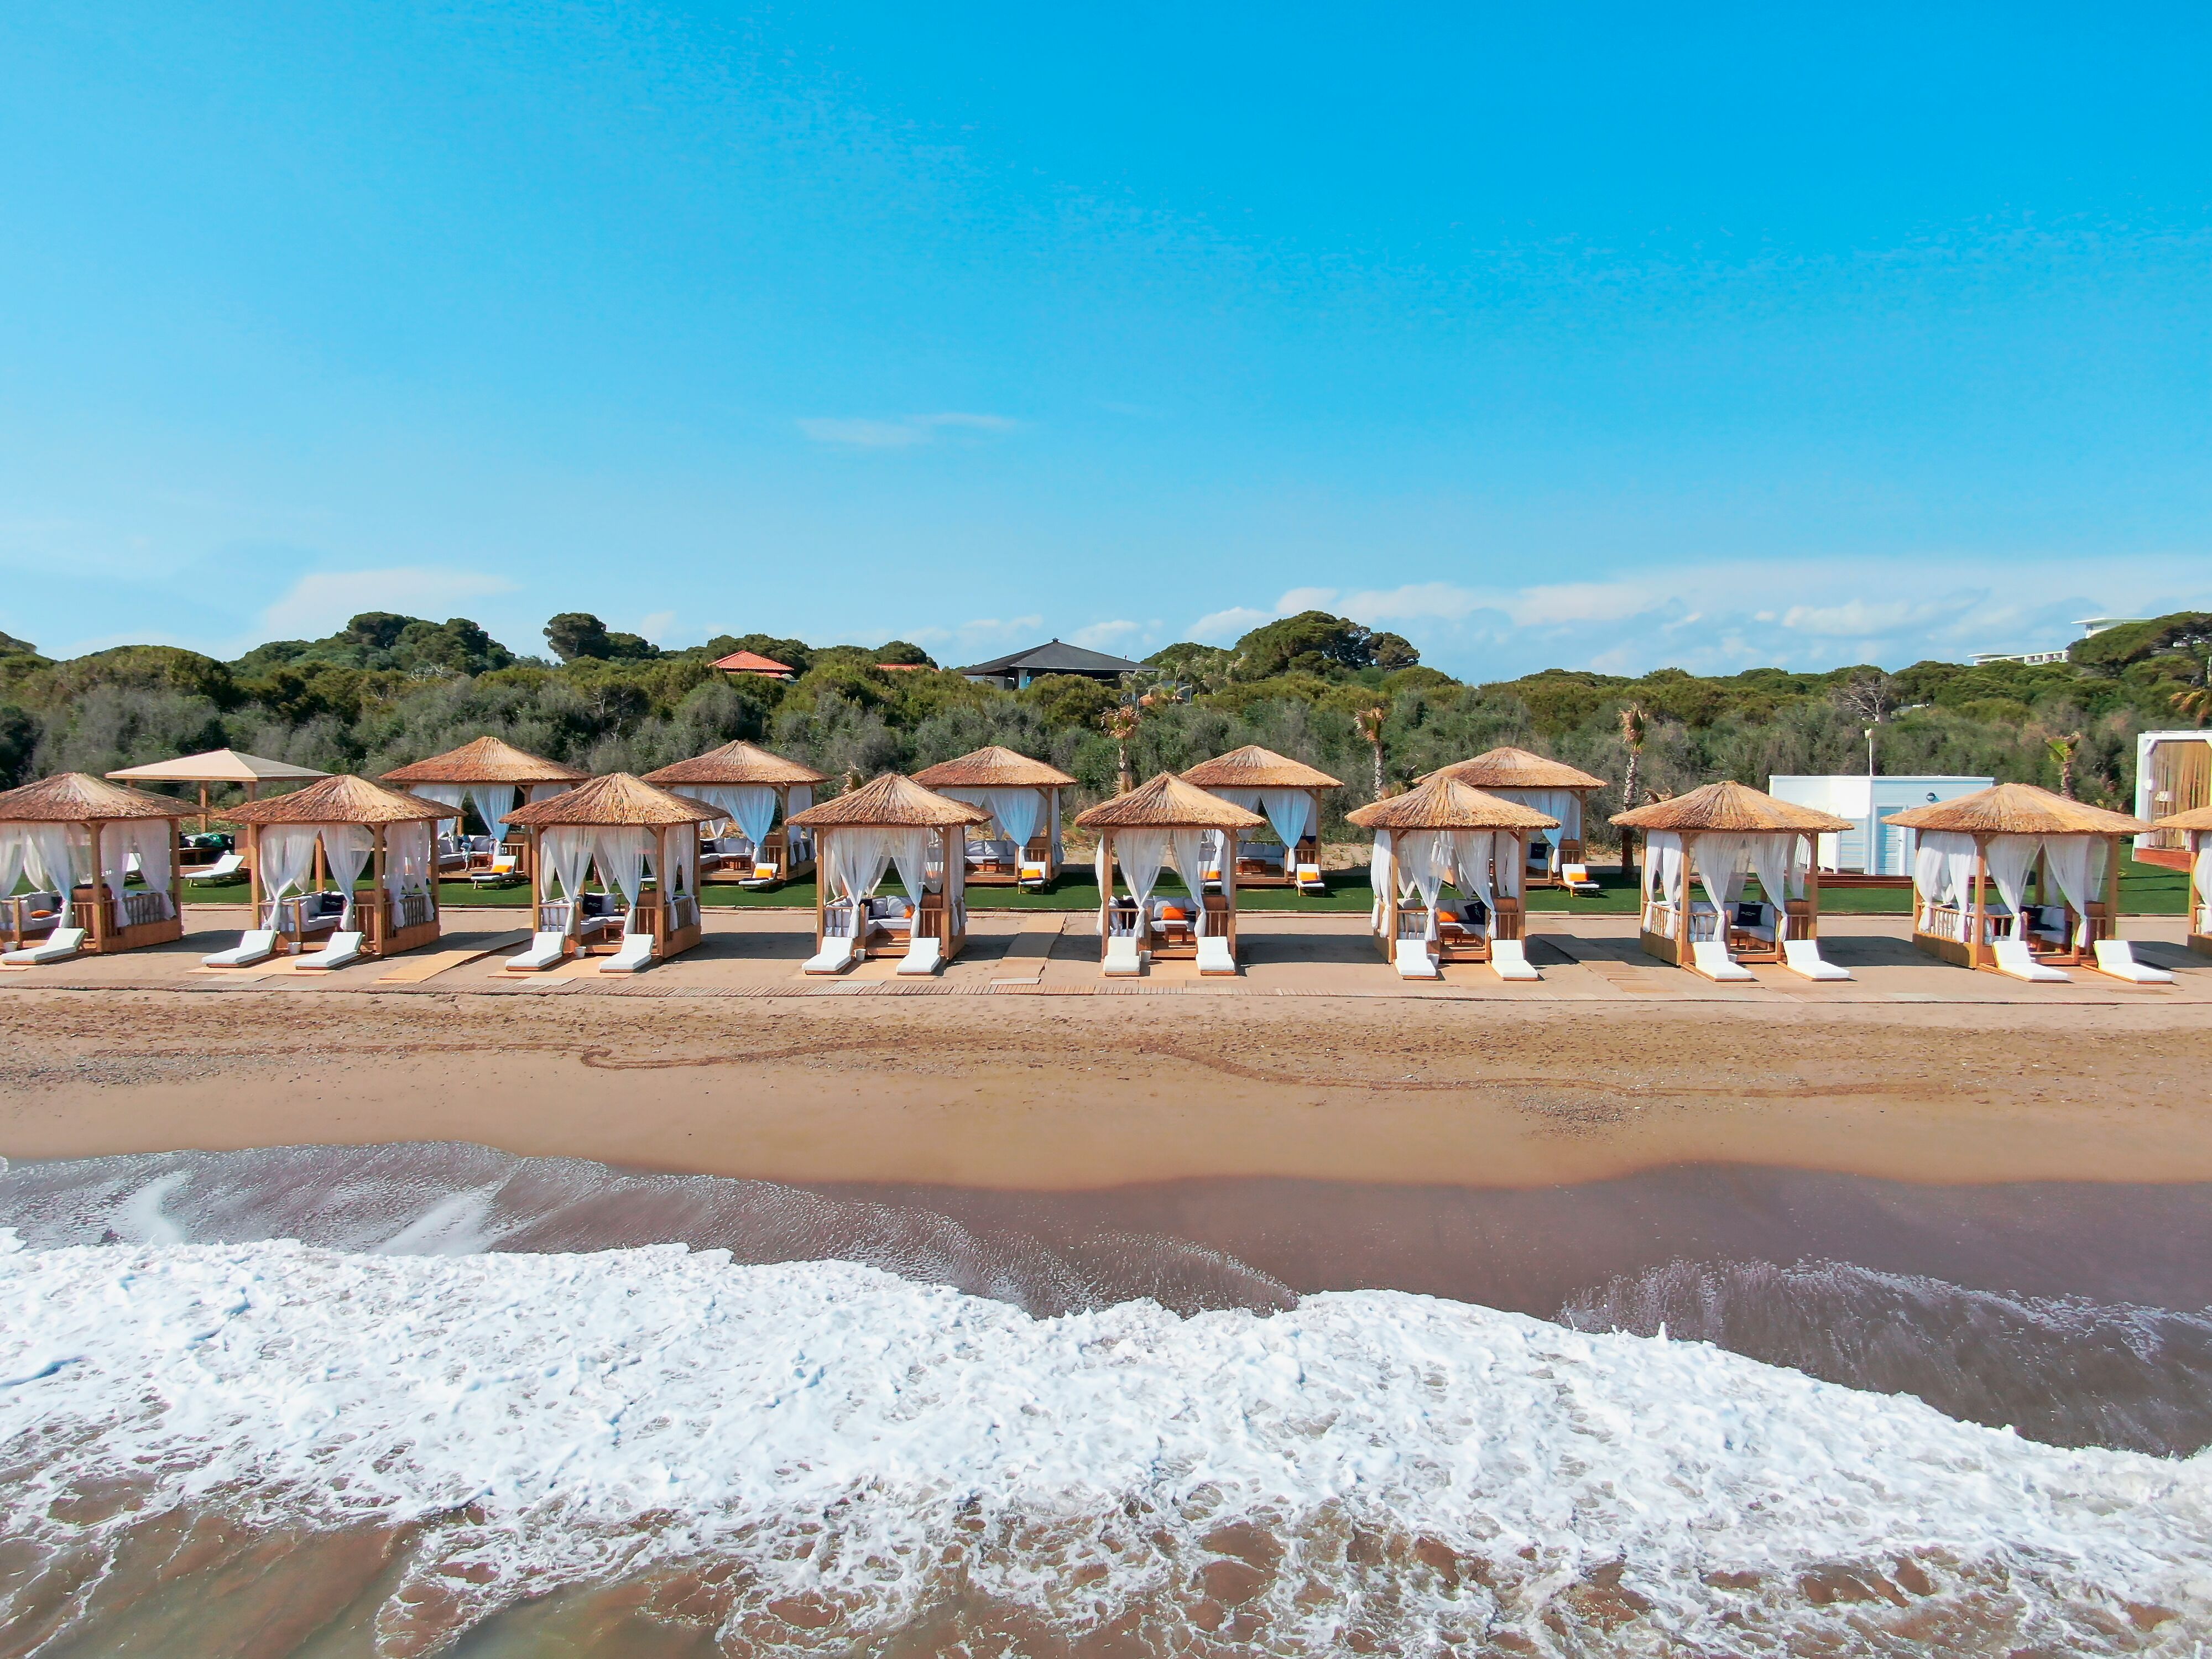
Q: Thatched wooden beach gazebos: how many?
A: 14